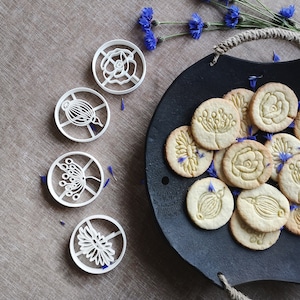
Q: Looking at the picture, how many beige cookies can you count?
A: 13